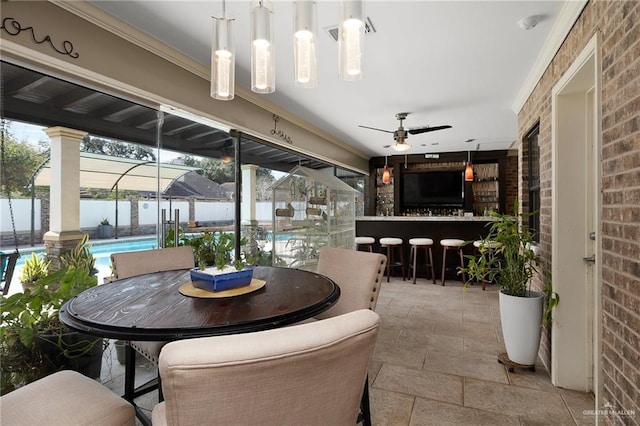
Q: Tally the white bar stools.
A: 5